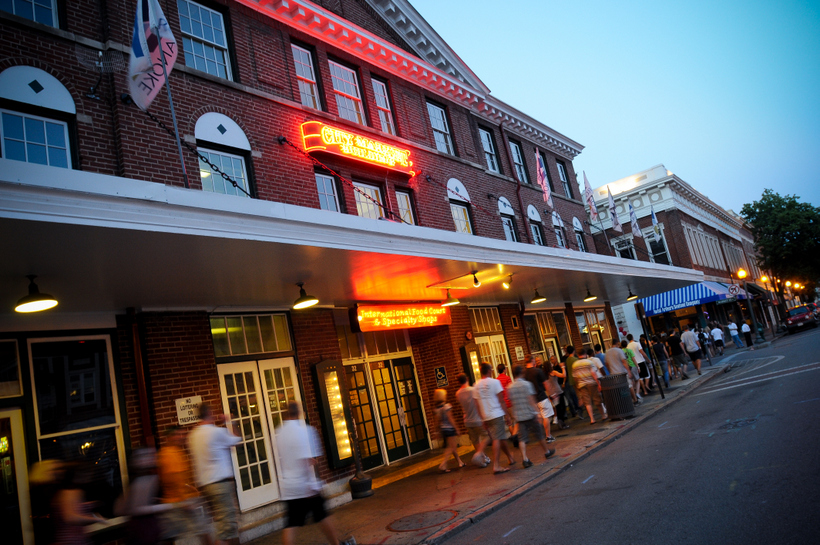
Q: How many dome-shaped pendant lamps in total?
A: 6